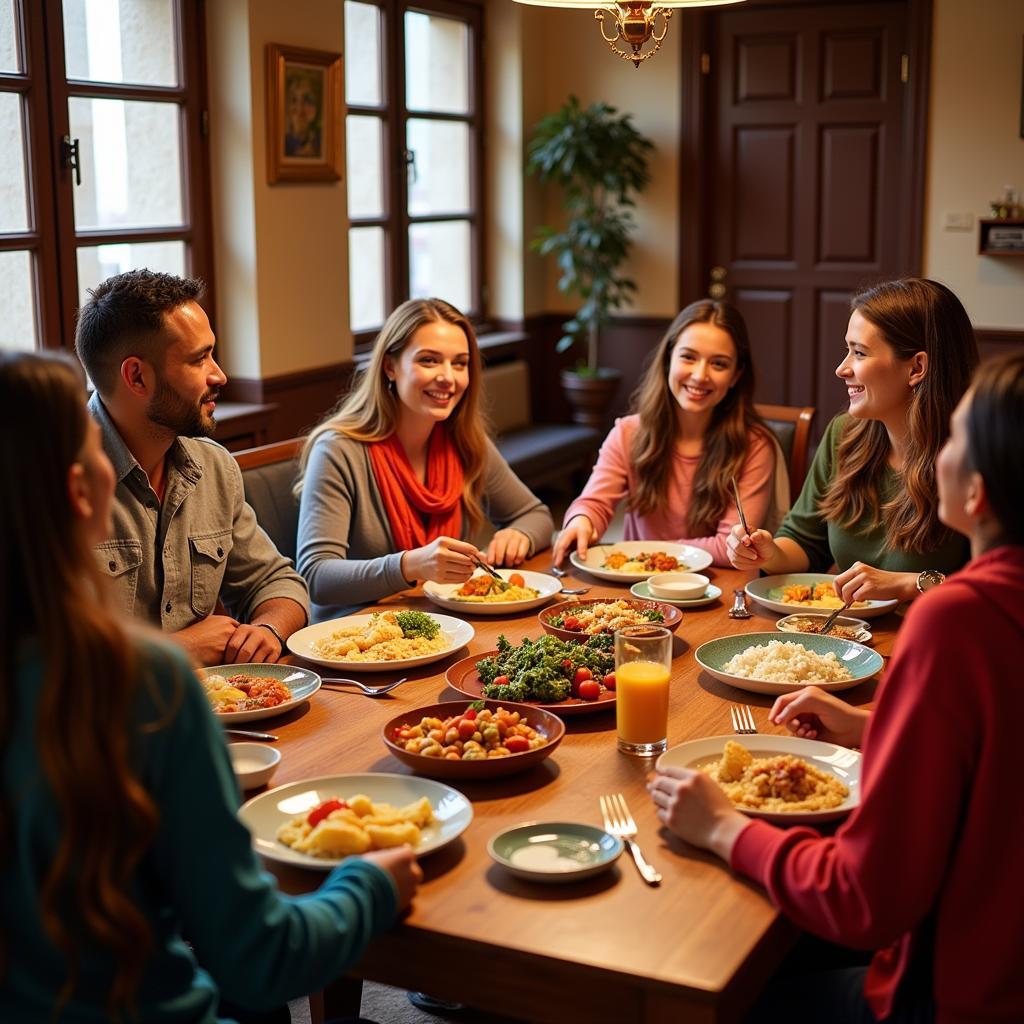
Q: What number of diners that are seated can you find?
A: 6